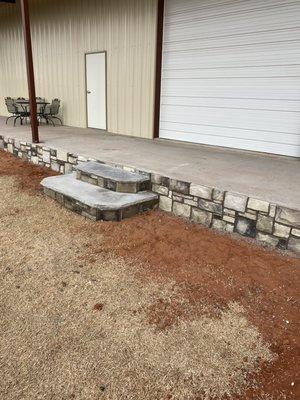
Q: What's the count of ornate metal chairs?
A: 4